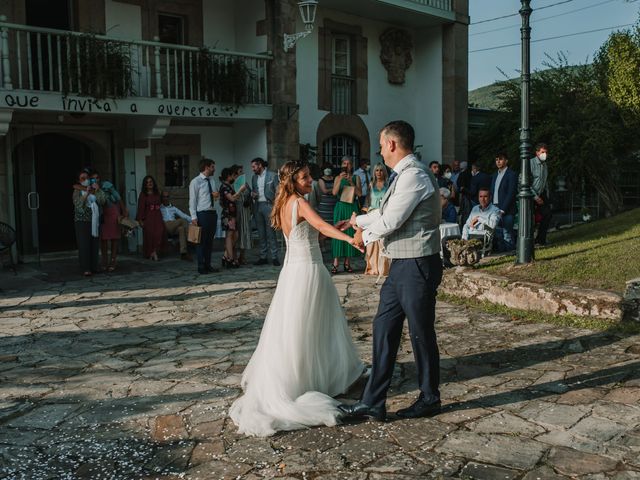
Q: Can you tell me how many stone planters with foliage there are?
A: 1